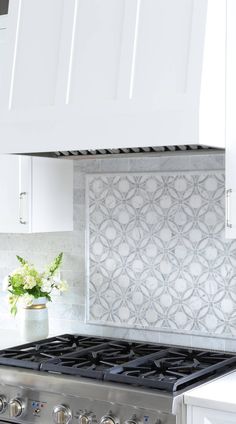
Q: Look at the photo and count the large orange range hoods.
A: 0